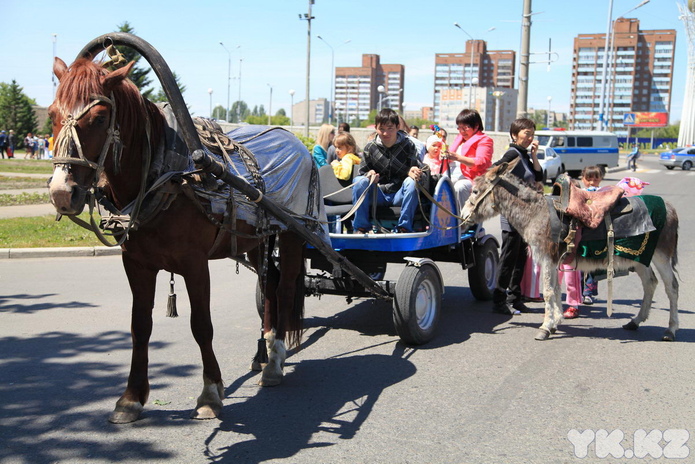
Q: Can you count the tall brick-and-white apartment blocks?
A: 3